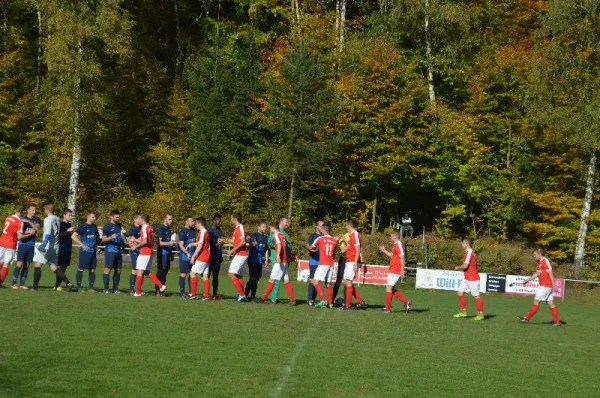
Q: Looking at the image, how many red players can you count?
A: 10